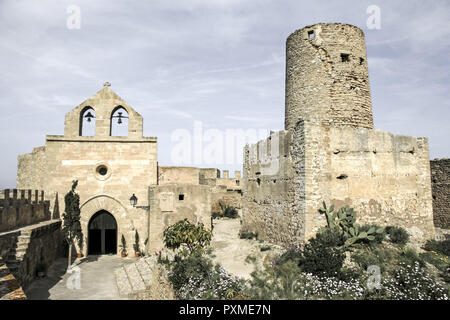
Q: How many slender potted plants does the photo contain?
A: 2